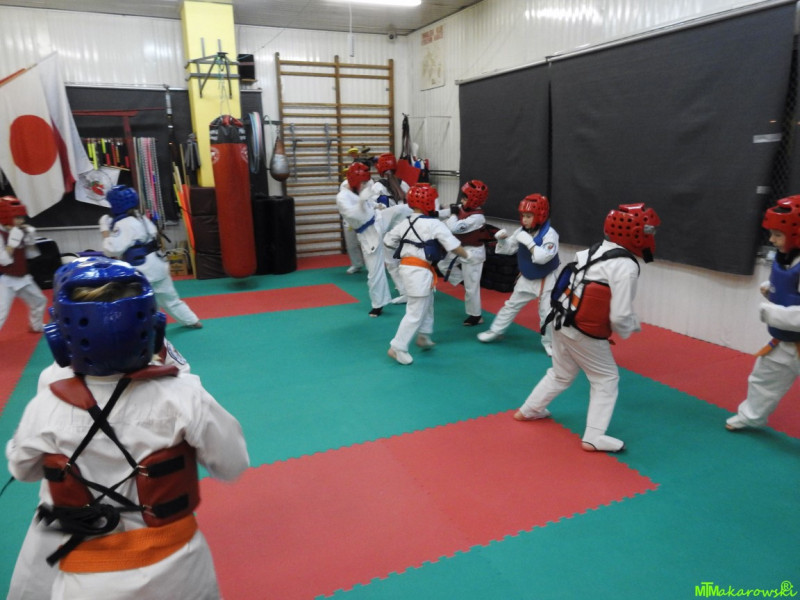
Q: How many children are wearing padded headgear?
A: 10